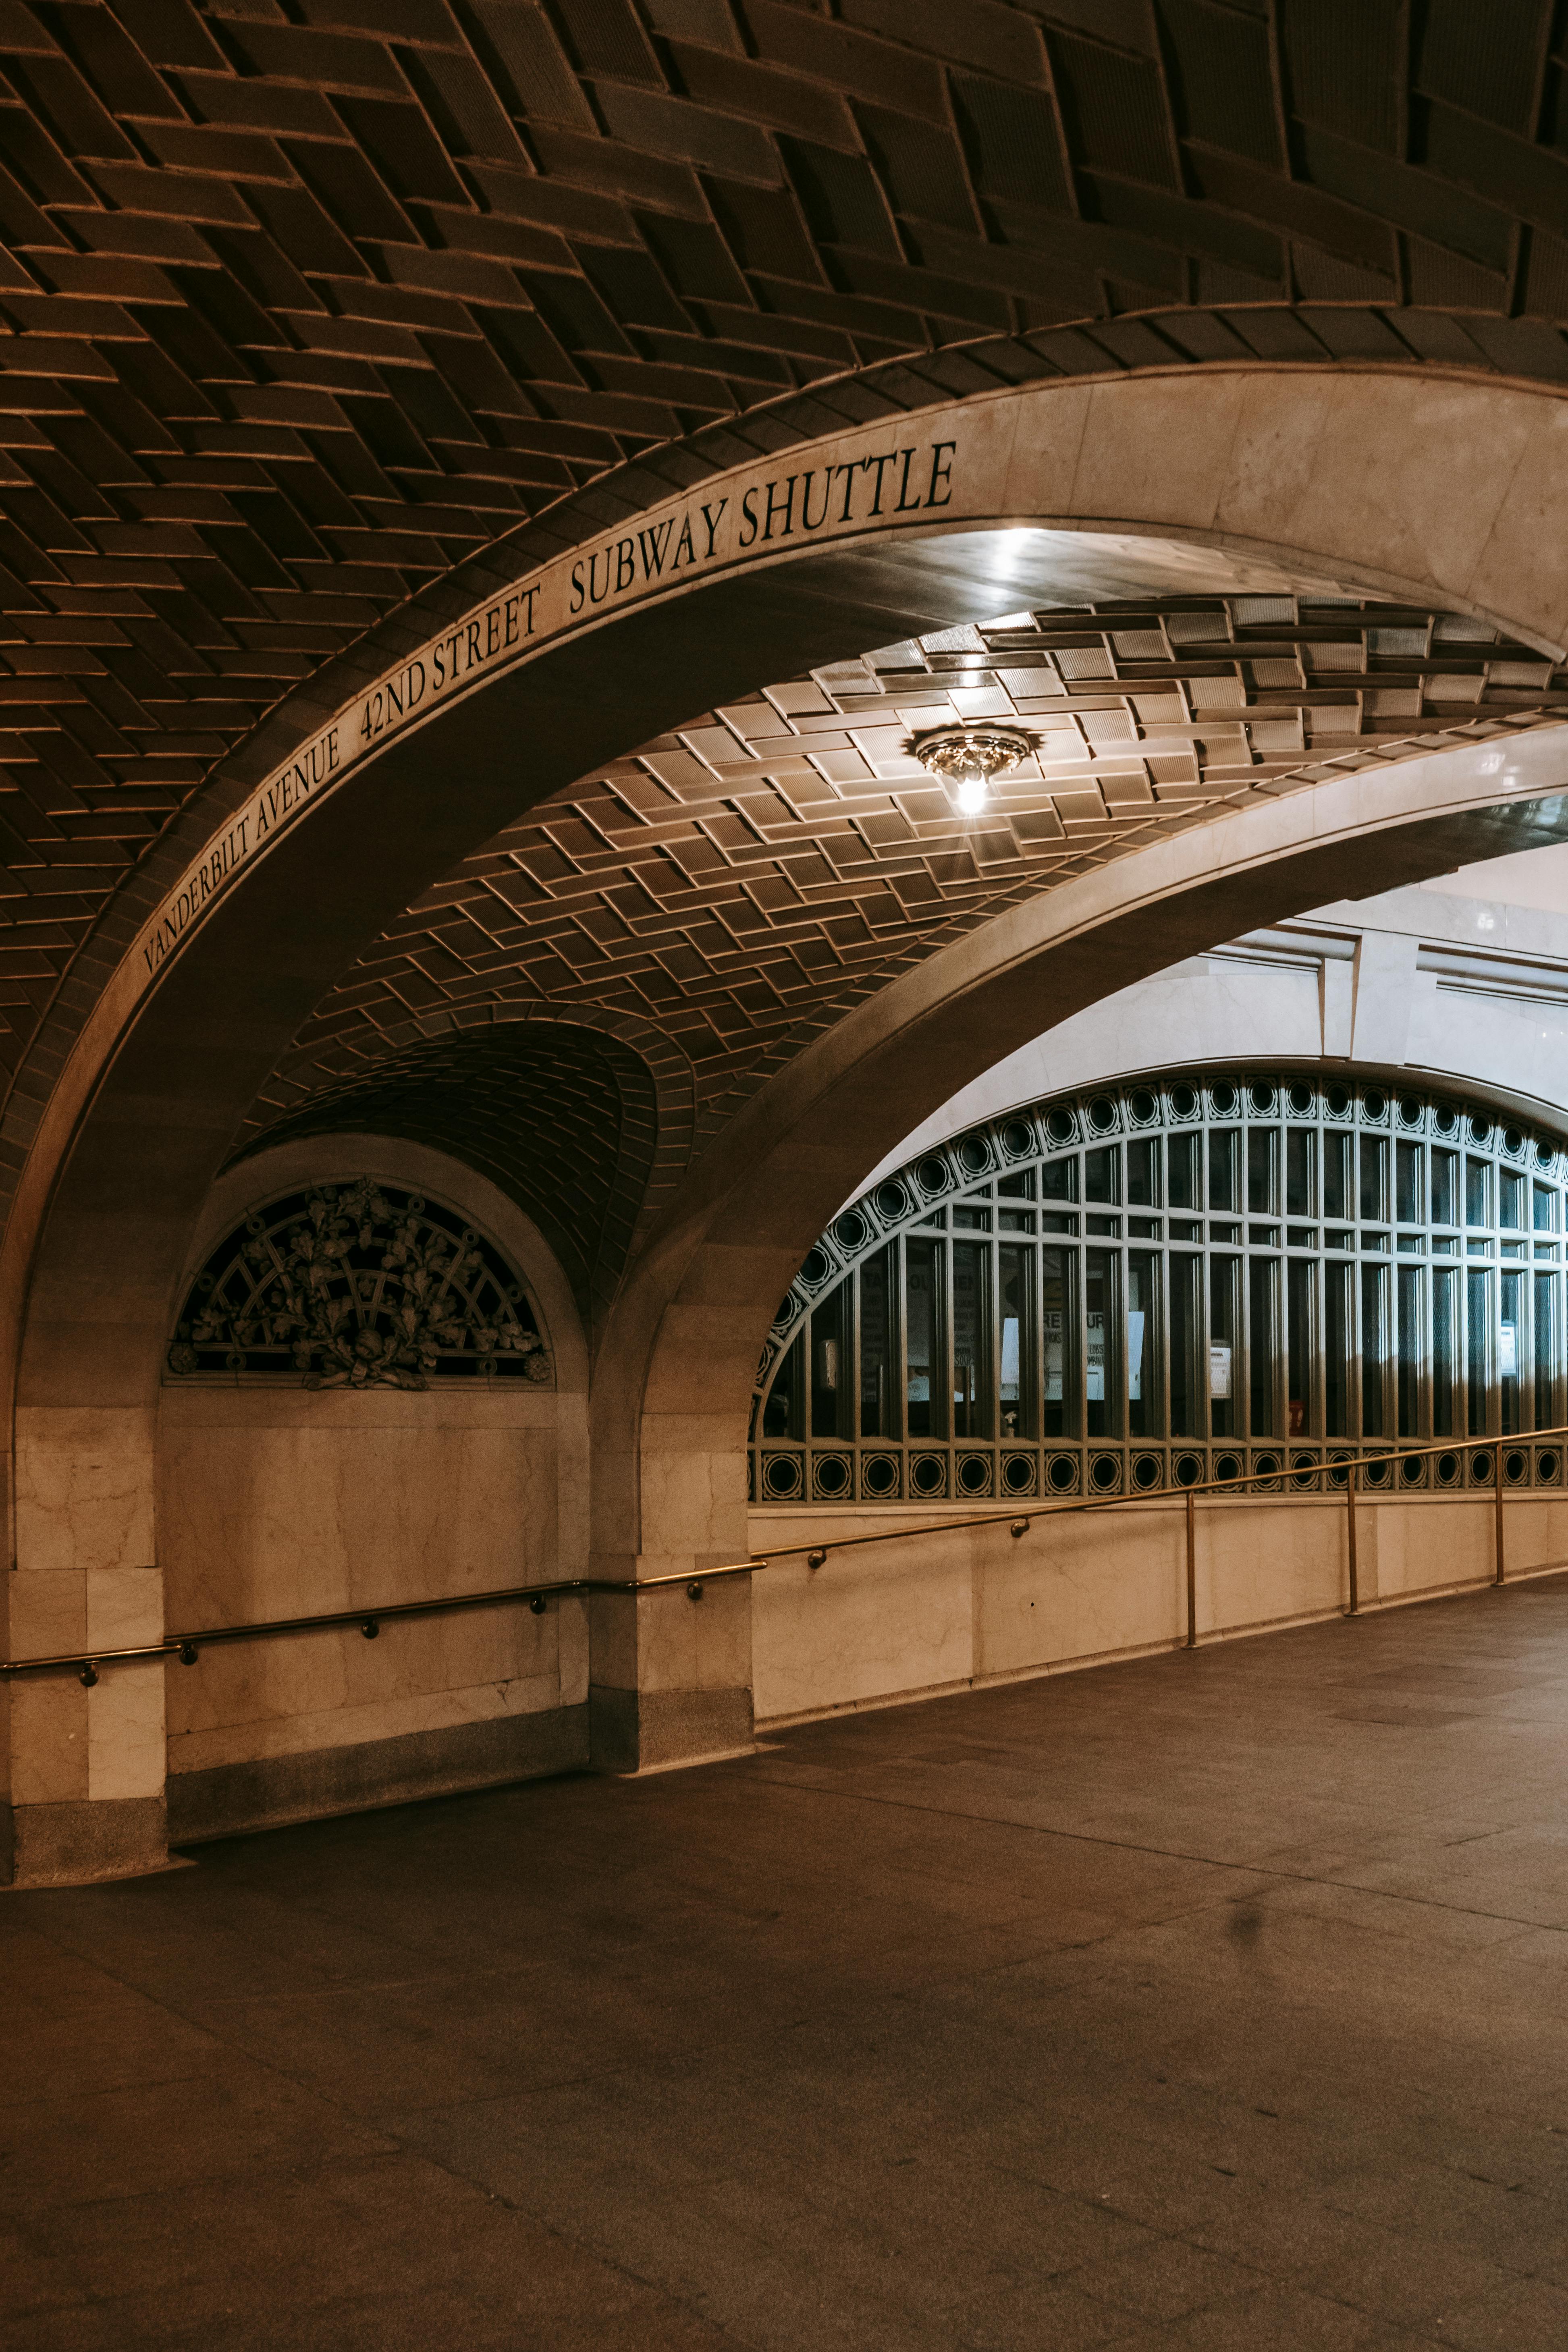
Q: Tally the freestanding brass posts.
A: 3